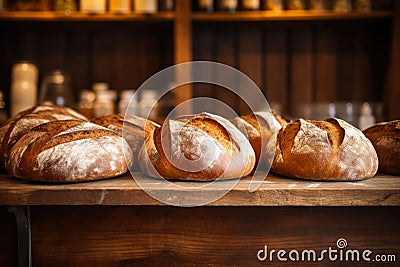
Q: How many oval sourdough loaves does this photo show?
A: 7